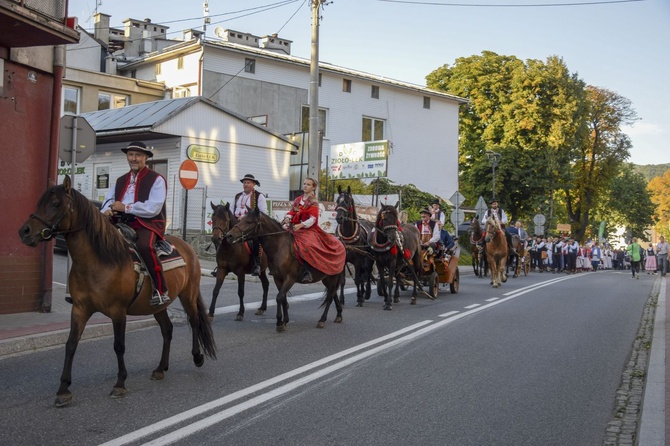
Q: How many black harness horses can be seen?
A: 2